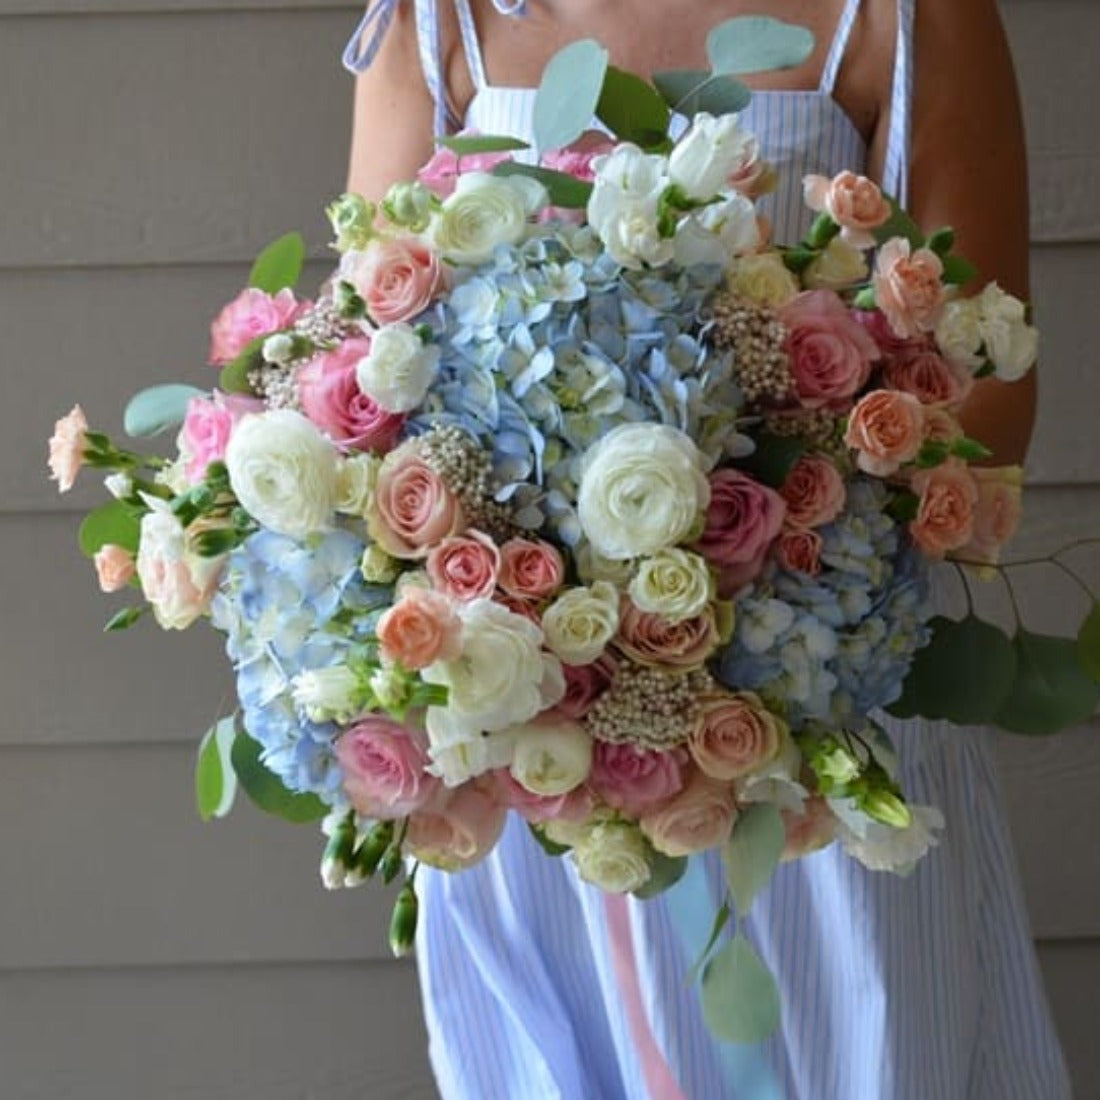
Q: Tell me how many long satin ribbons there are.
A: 2